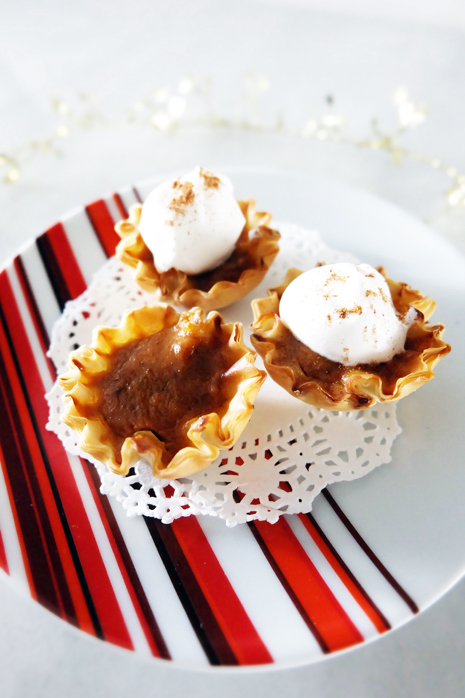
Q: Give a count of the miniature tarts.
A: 3